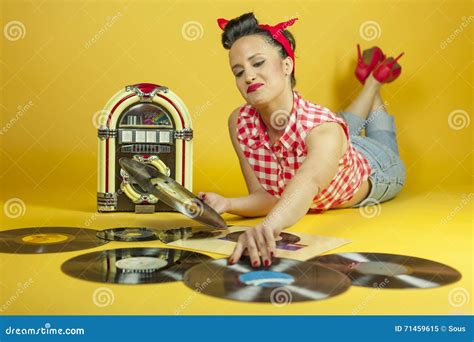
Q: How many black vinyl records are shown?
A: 7